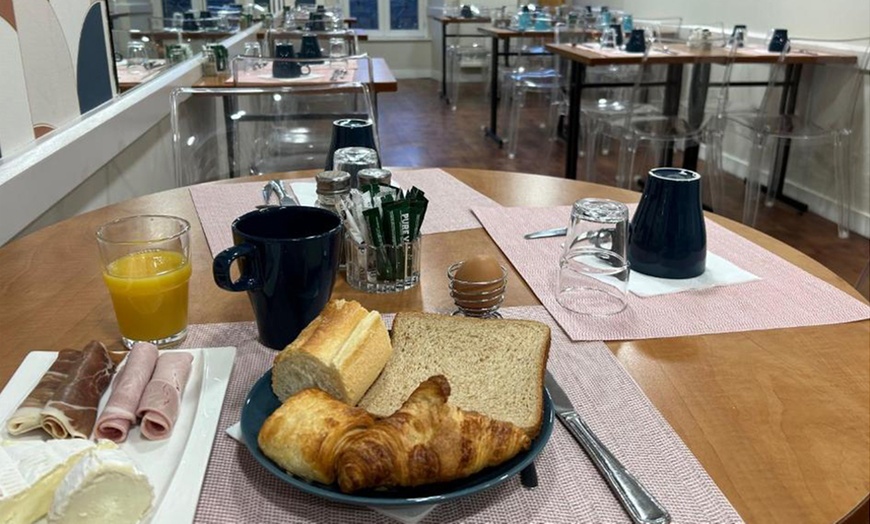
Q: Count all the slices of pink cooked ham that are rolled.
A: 2